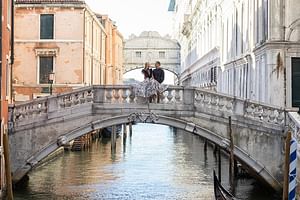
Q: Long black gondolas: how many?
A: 1